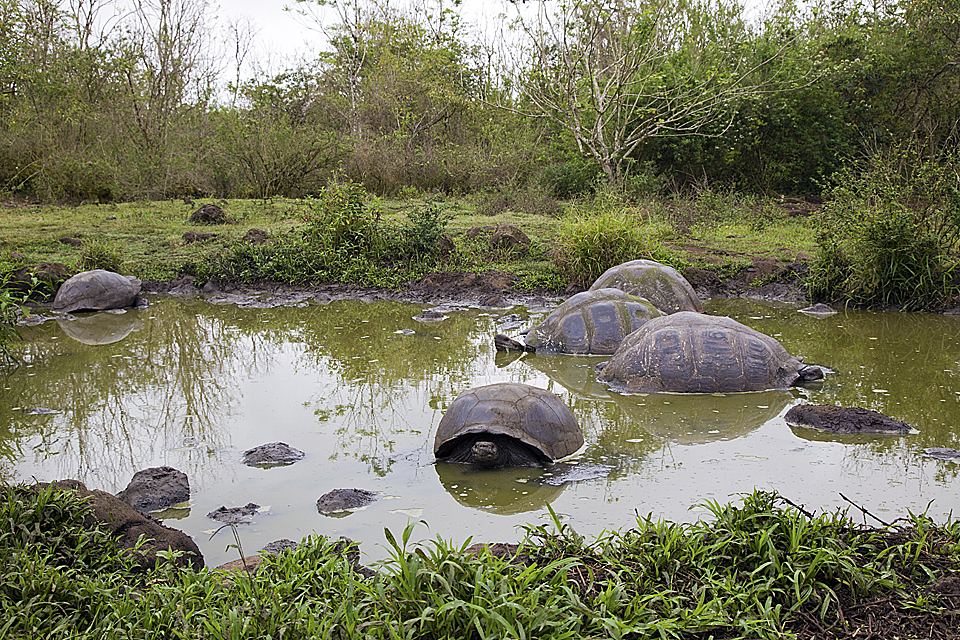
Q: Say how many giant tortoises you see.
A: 5